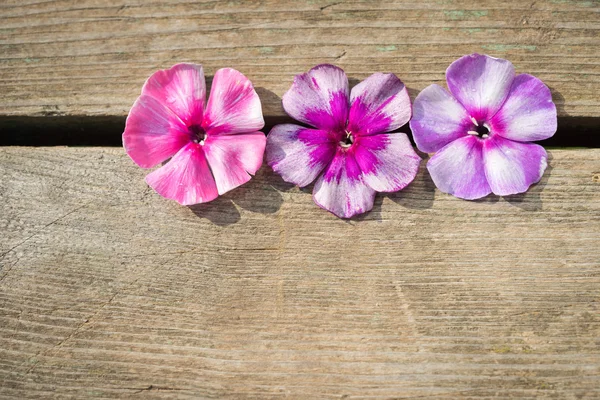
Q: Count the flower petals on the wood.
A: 15